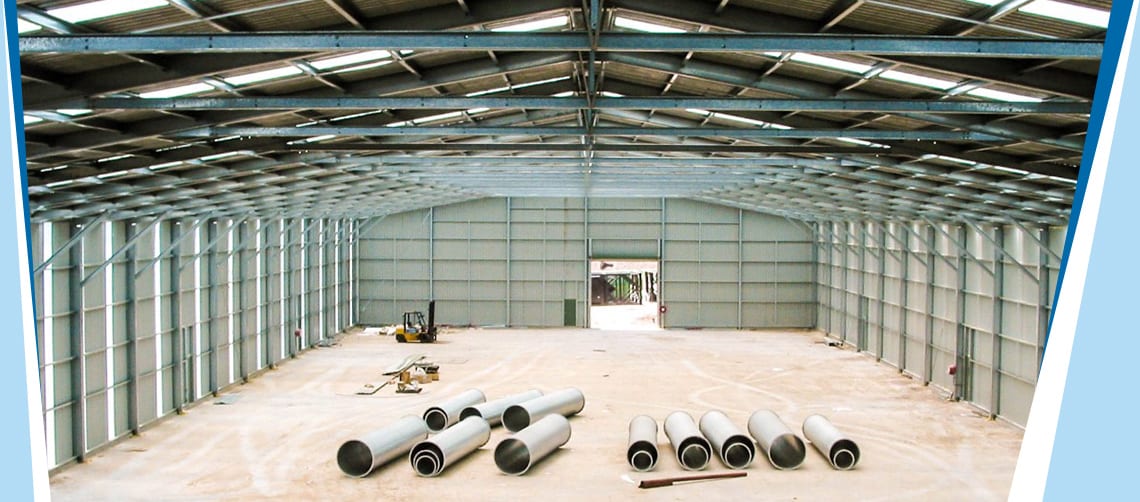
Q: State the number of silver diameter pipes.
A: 11